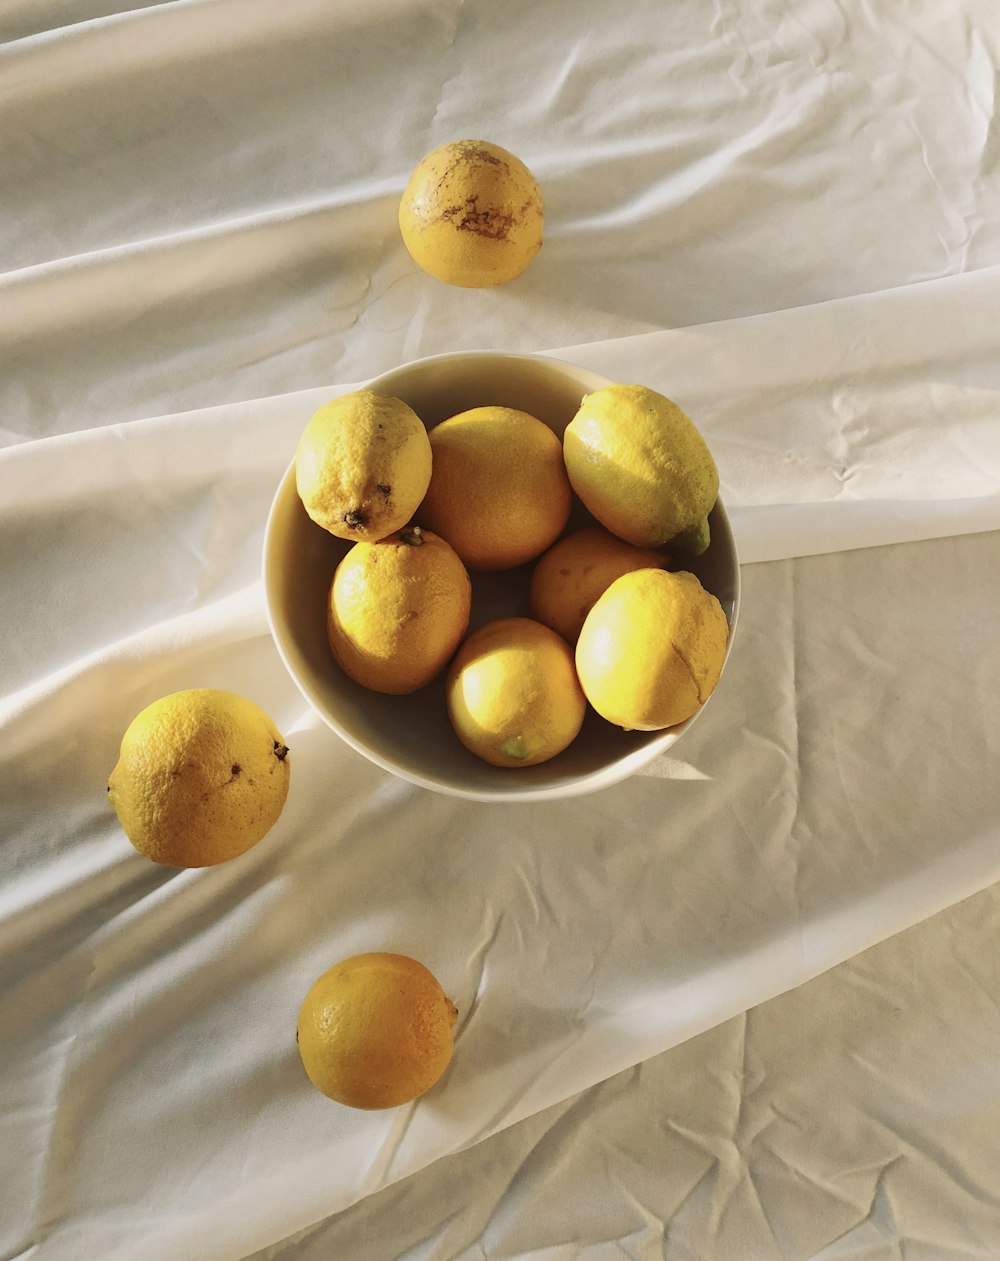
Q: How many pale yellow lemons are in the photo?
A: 10